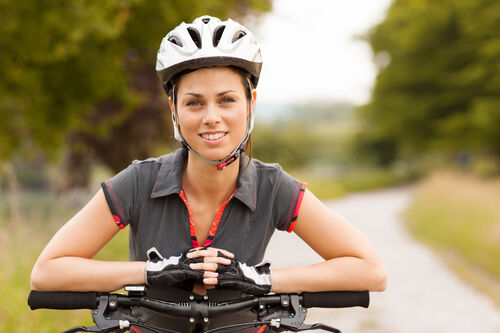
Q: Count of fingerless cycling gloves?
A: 2